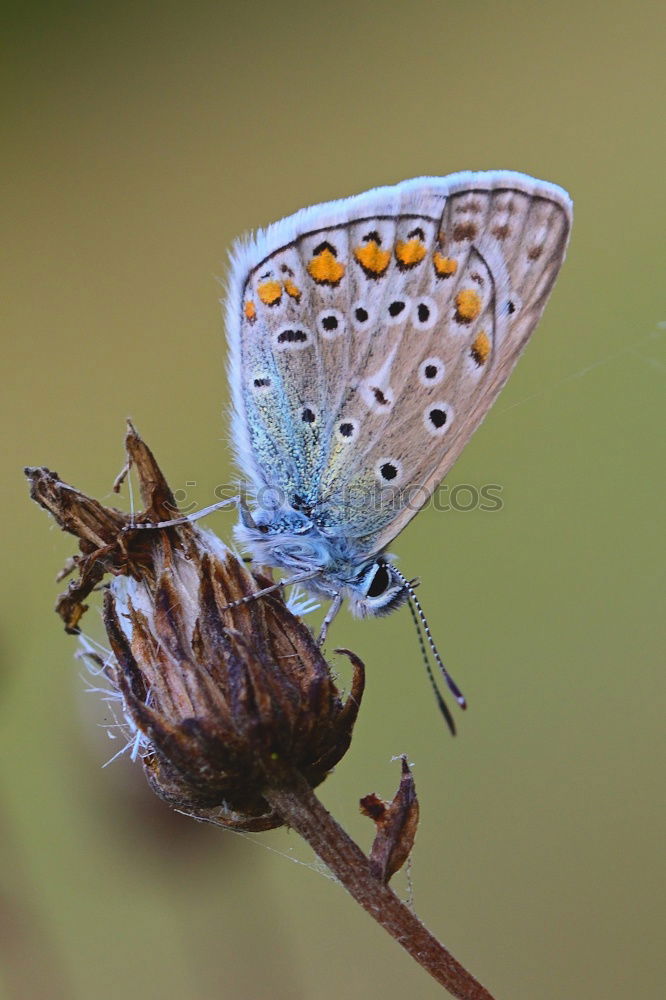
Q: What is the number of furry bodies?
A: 1